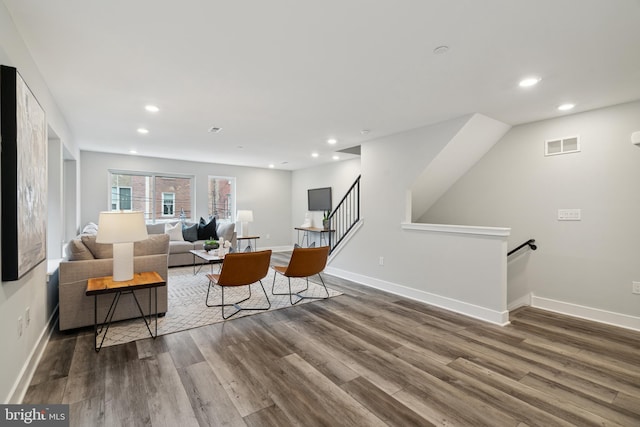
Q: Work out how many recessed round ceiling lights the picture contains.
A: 9